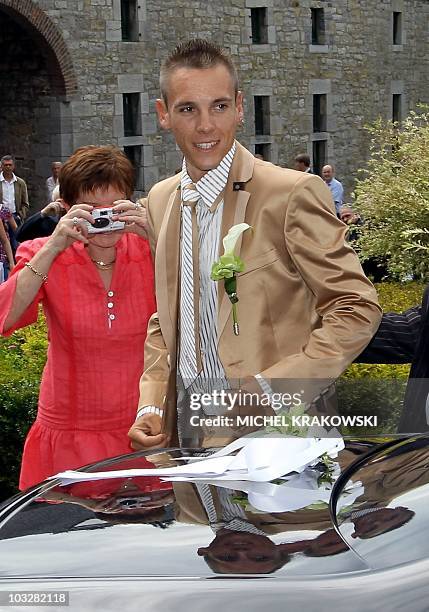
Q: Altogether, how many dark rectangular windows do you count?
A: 11